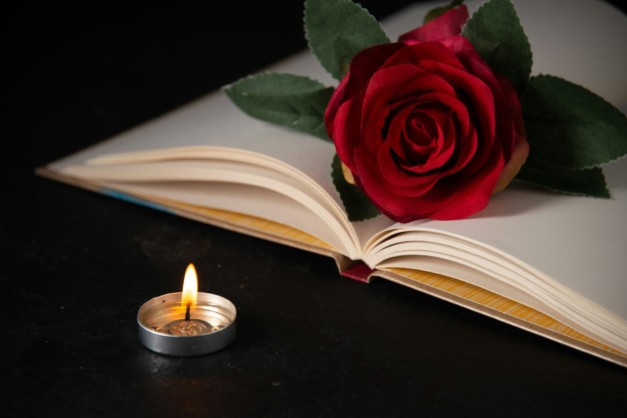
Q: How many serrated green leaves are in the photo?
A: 6